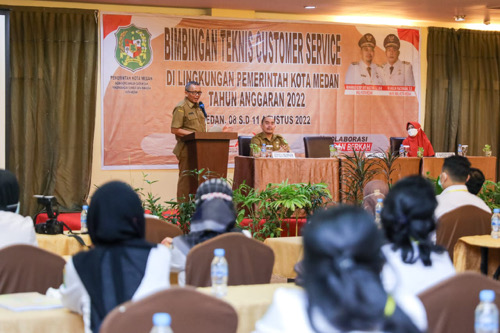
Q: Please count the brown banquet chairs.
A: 6